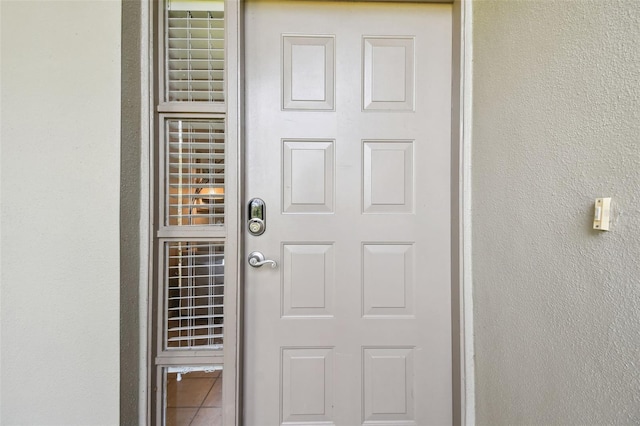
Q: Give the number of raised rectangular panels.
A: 8